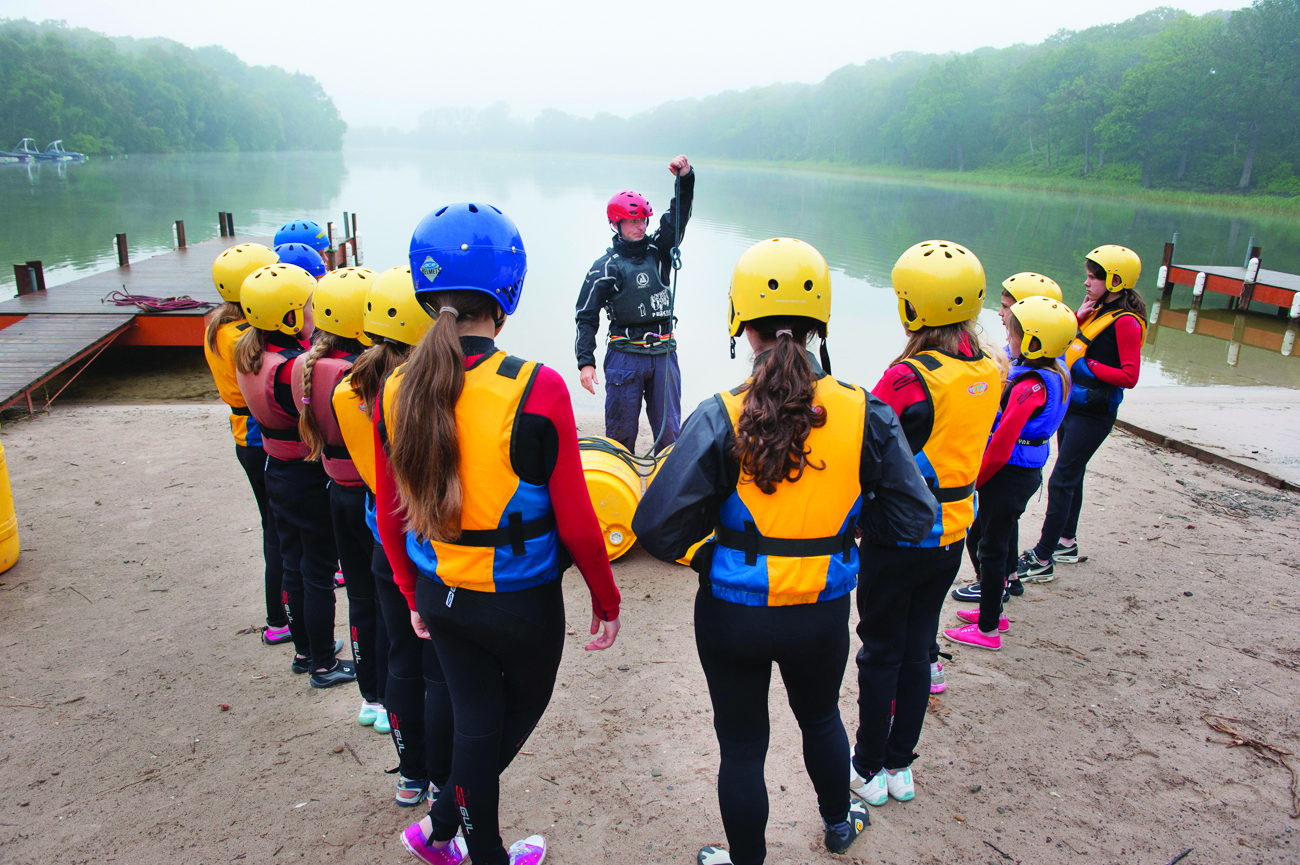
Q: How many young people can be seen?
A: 12